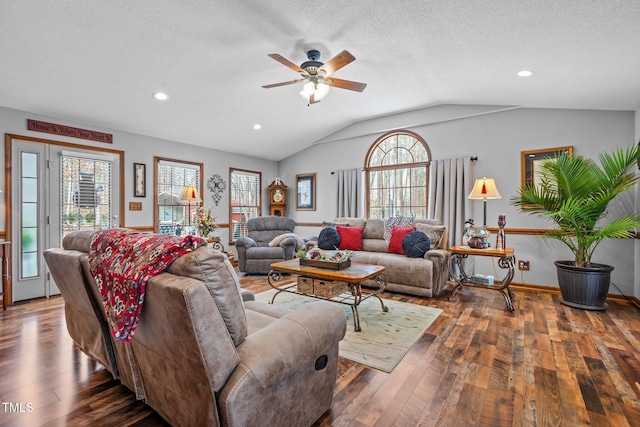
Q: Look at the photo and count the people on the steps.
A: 0